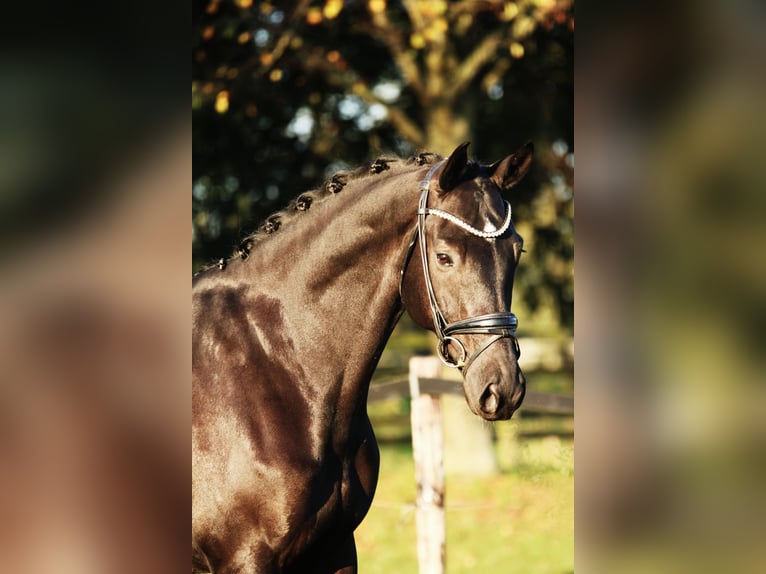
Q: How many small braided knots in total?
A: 7